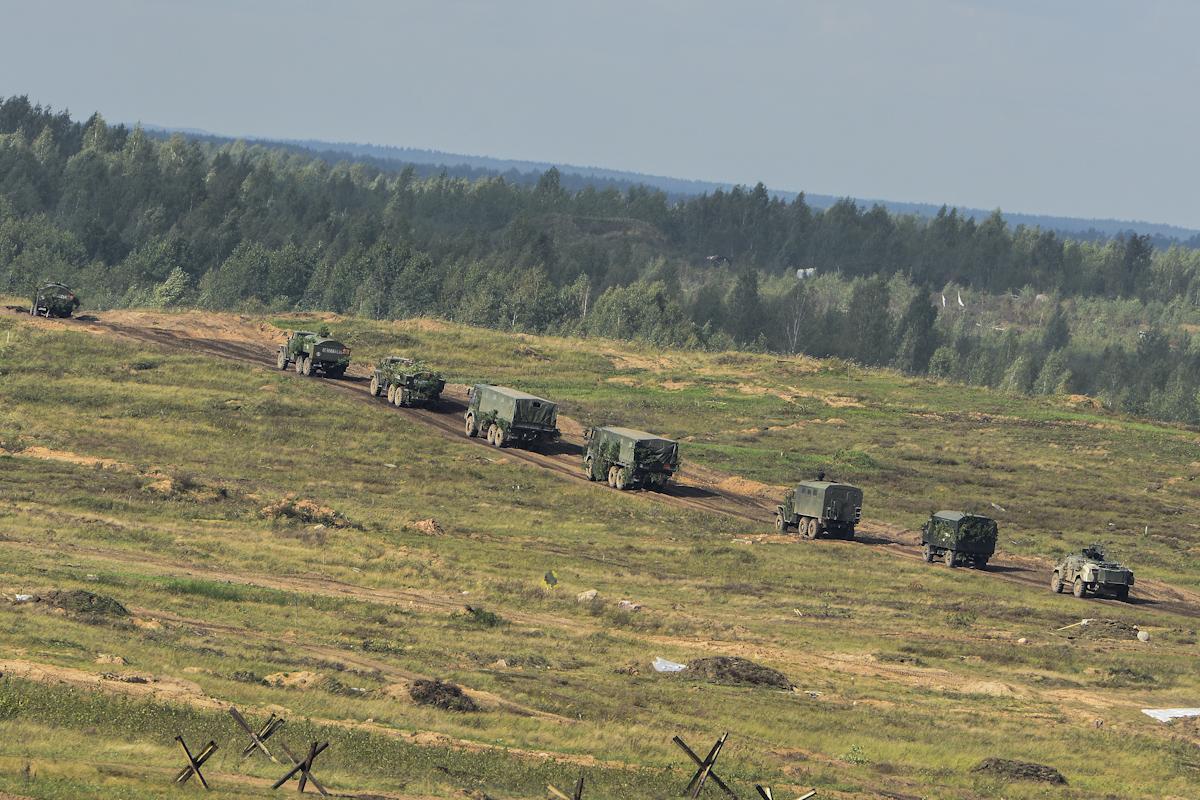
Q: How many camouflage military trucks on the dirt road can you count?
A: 8